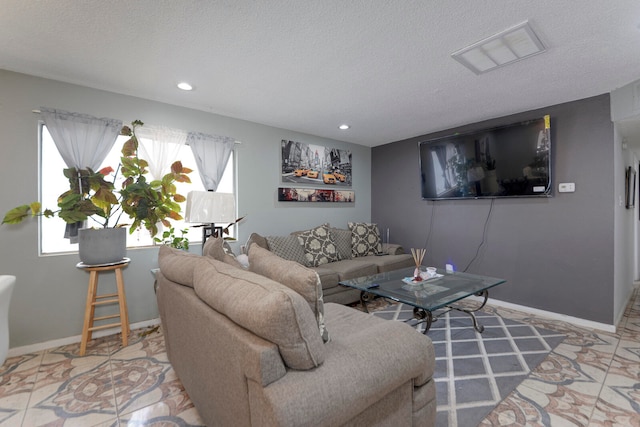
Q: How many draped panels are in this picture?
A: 3